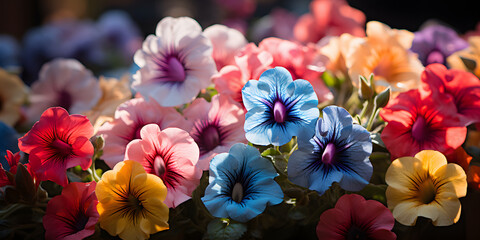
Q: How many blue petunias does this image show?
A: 3